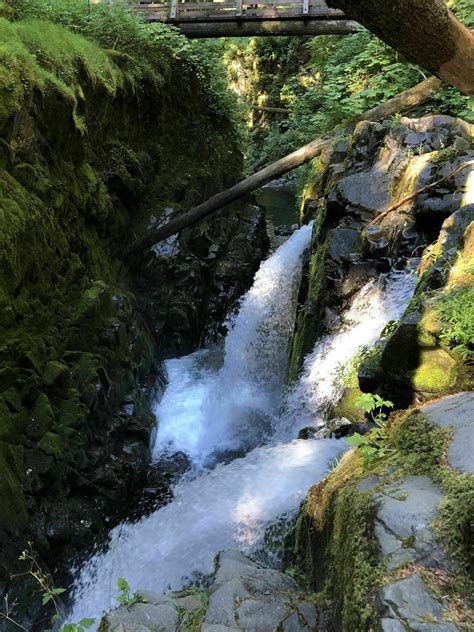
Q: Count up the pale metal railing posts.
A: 3